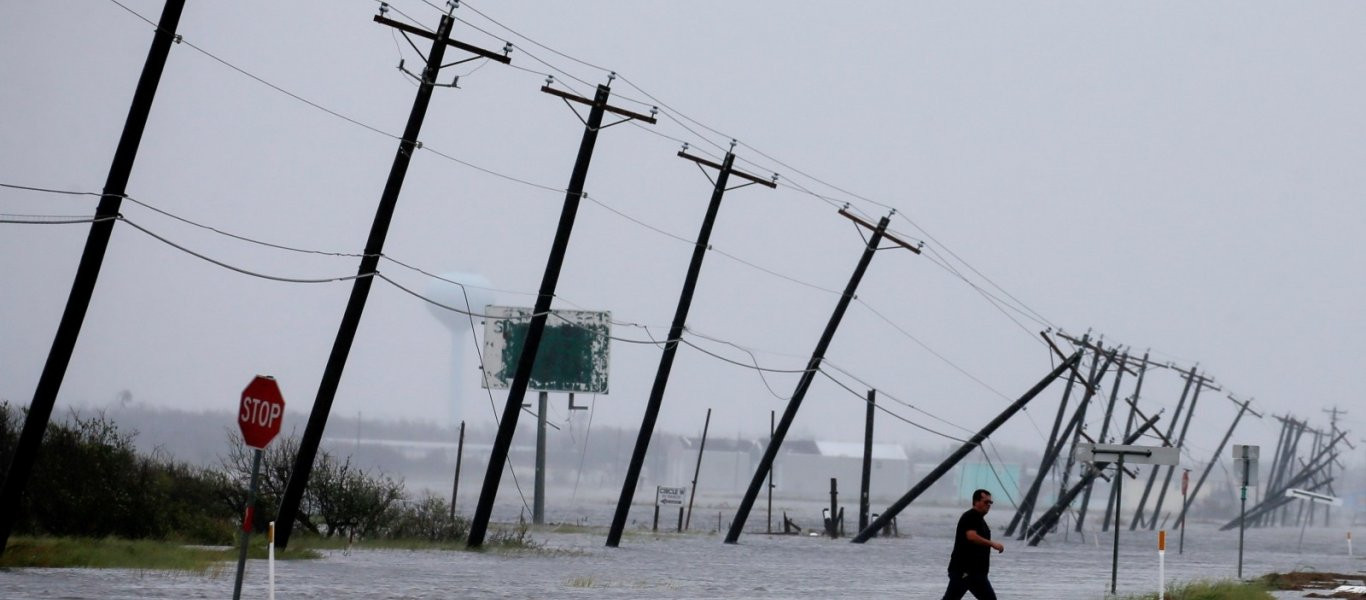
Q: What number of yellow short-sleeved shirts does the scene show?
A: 0